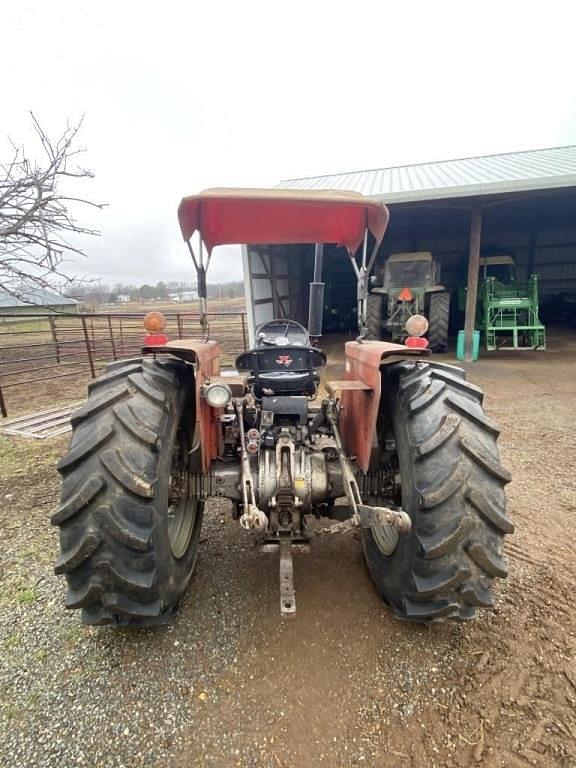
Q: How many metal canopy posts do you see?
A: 2